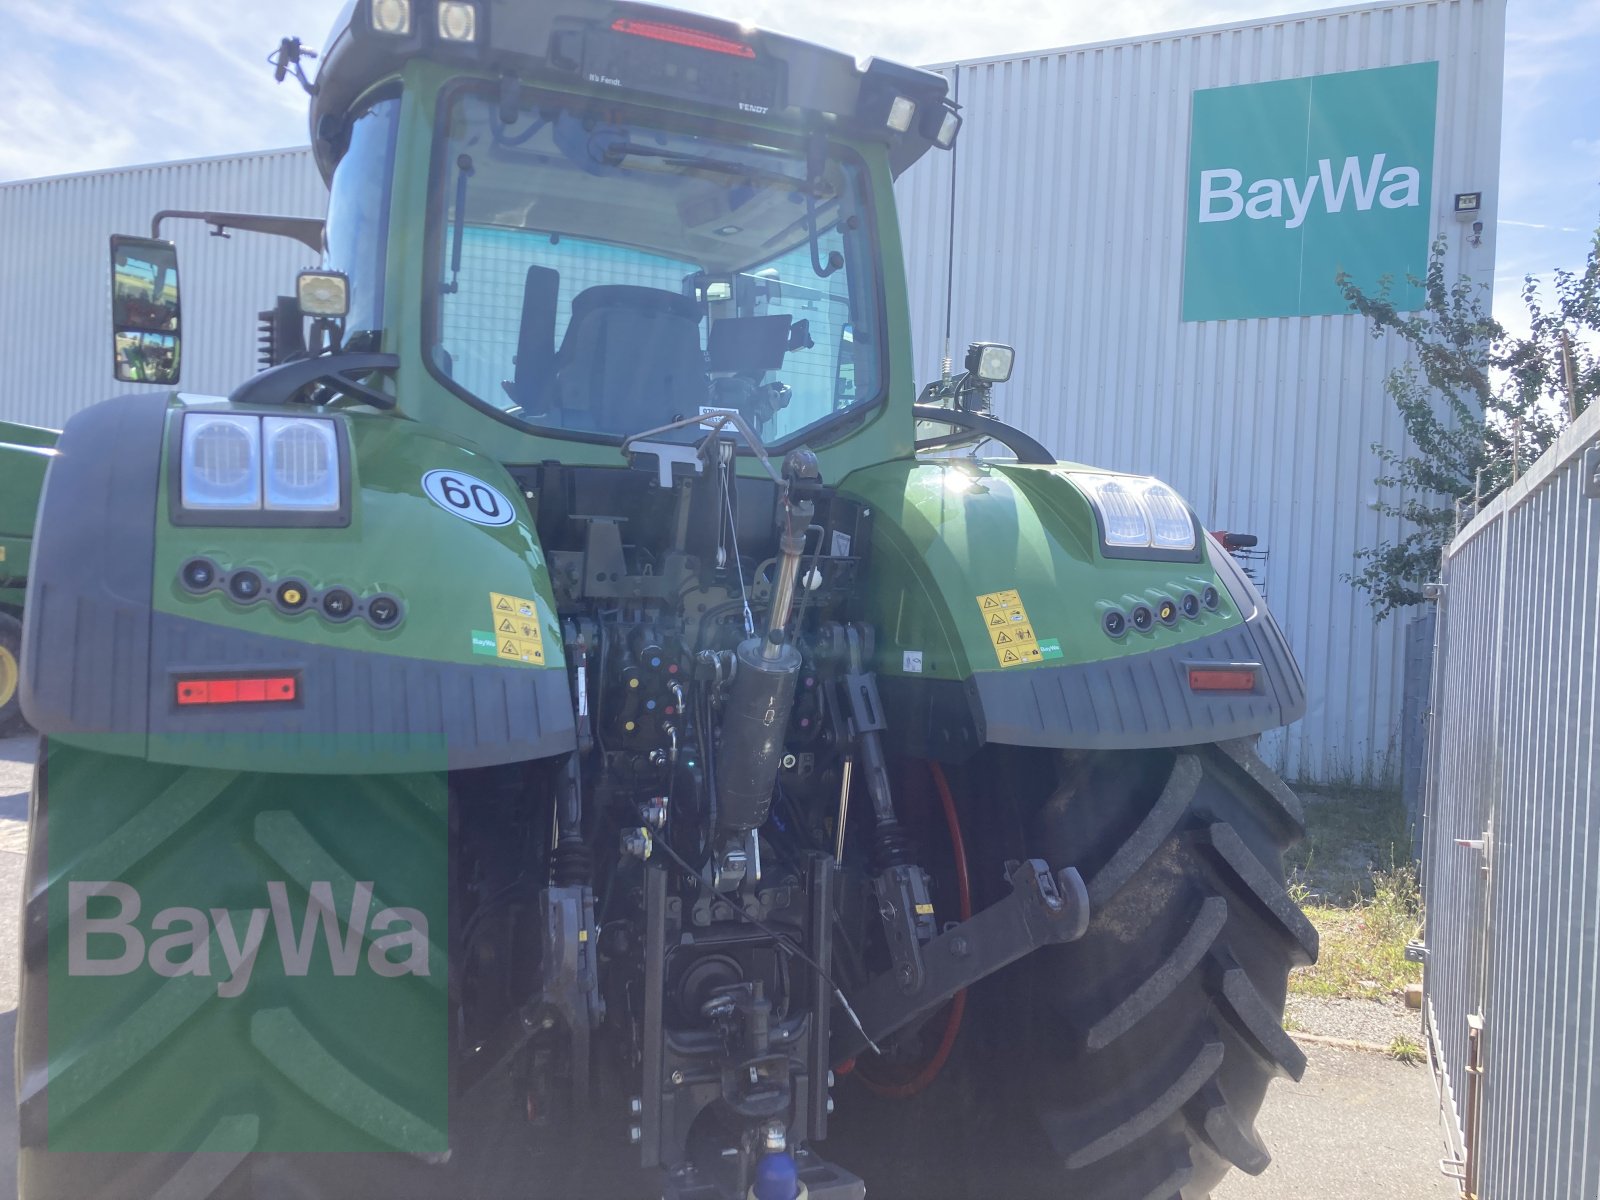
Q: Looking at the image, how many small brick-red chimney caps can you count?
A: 0